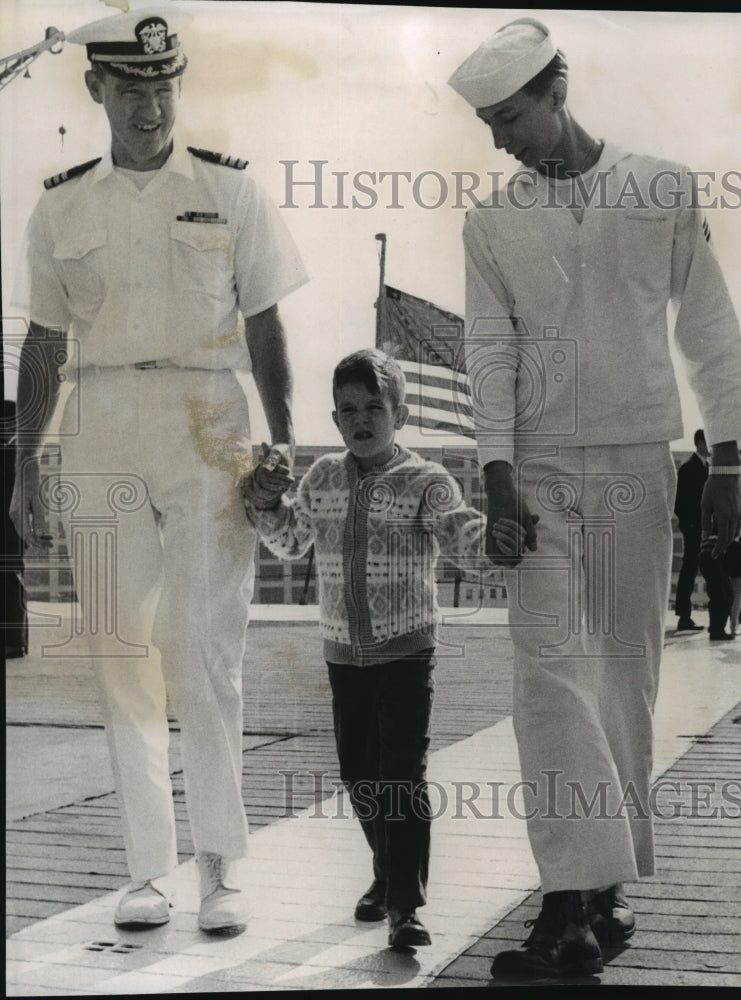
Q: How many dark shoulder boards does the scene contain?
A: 2